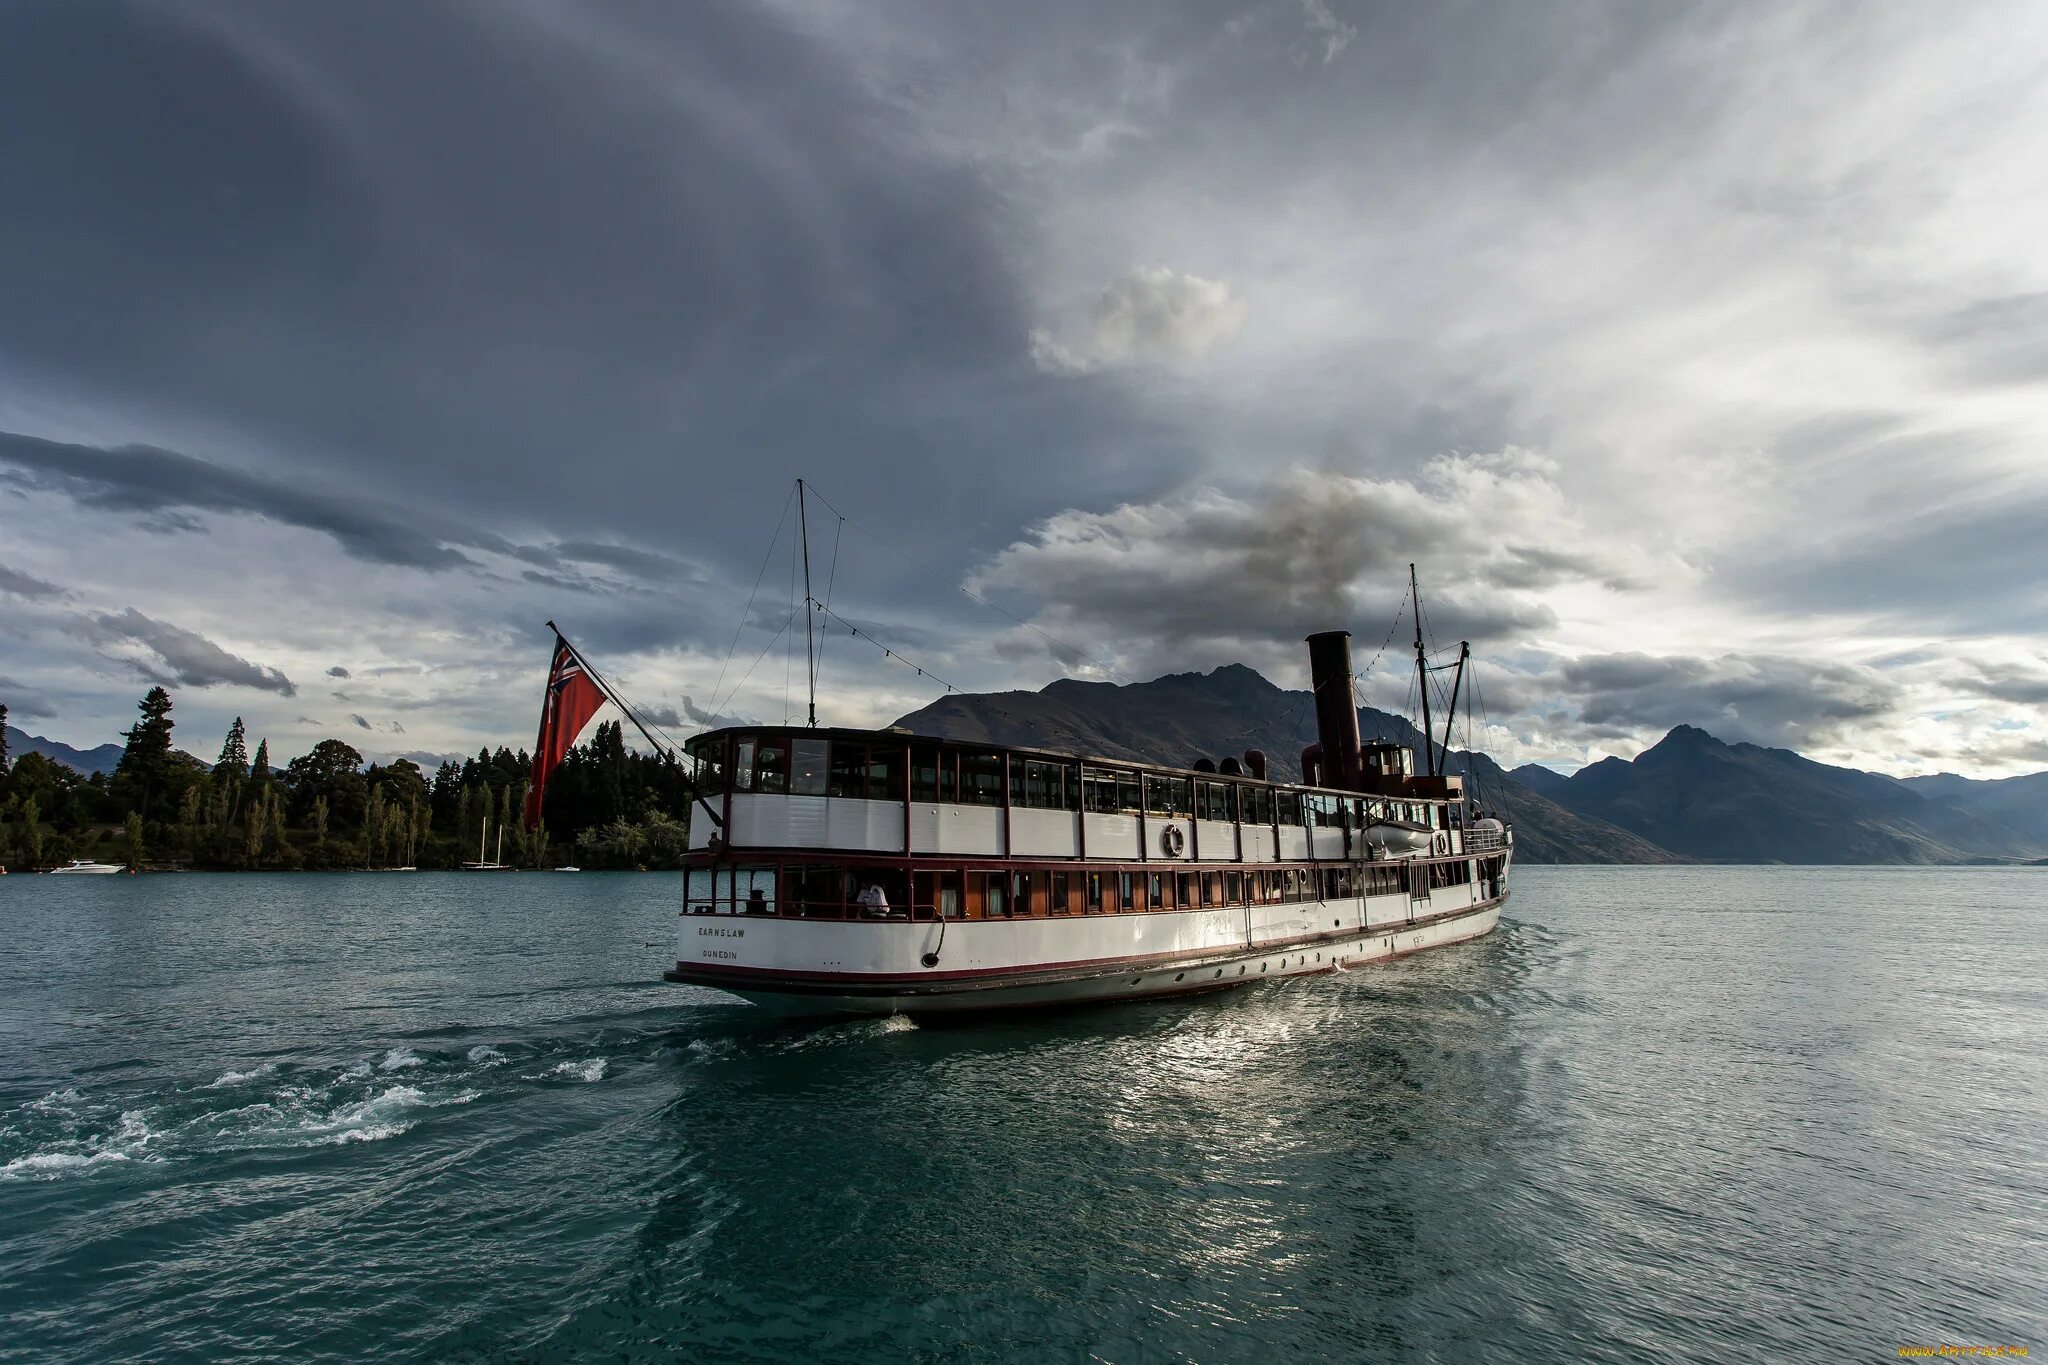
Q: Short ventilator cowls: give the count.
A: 3